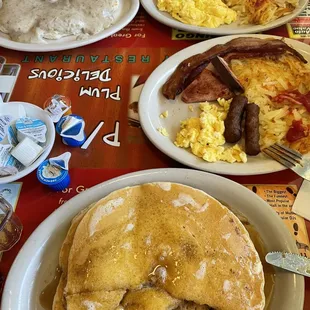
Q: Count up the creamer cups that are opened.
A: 2